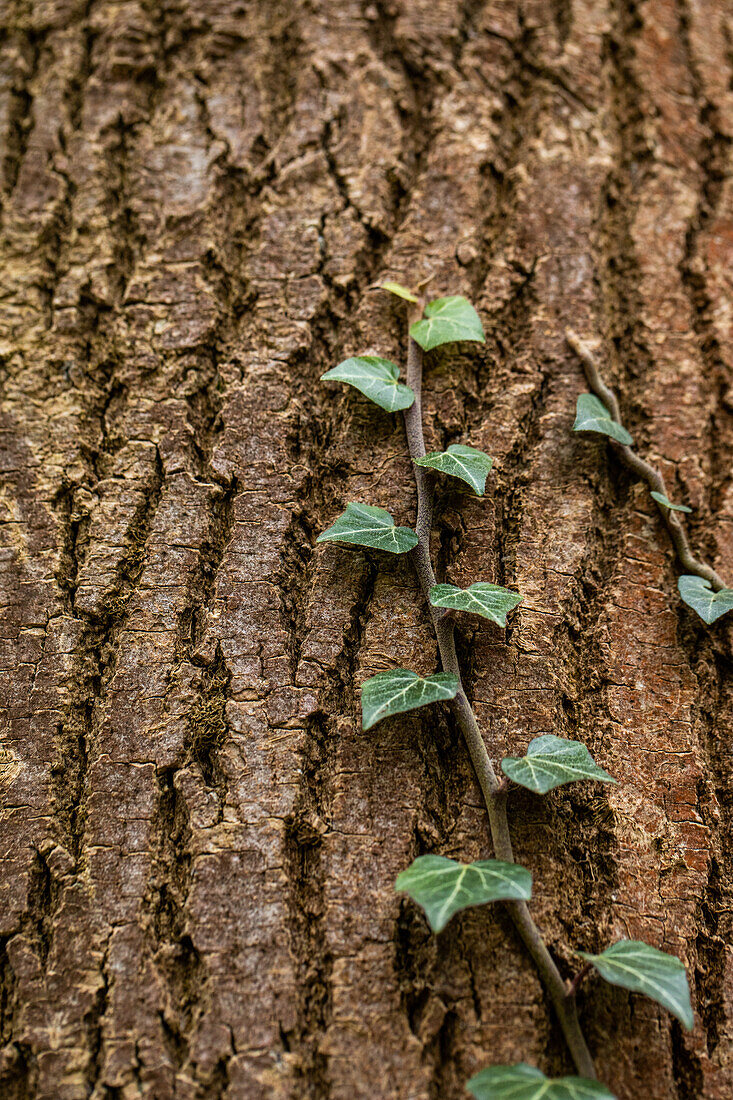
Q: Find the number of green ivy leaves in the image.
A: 14